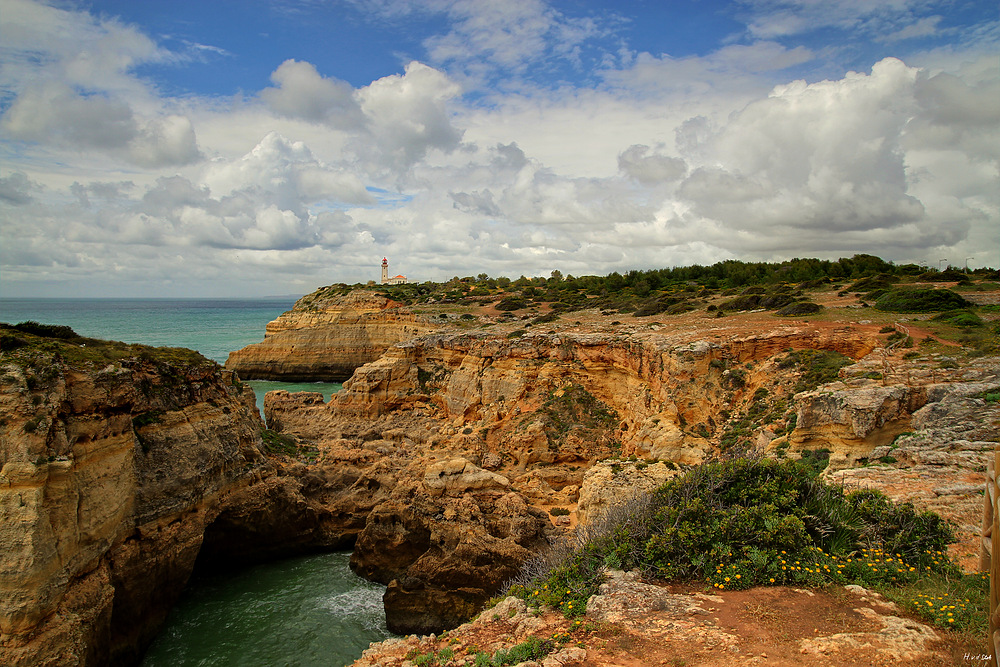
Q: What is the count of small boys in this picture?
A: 0